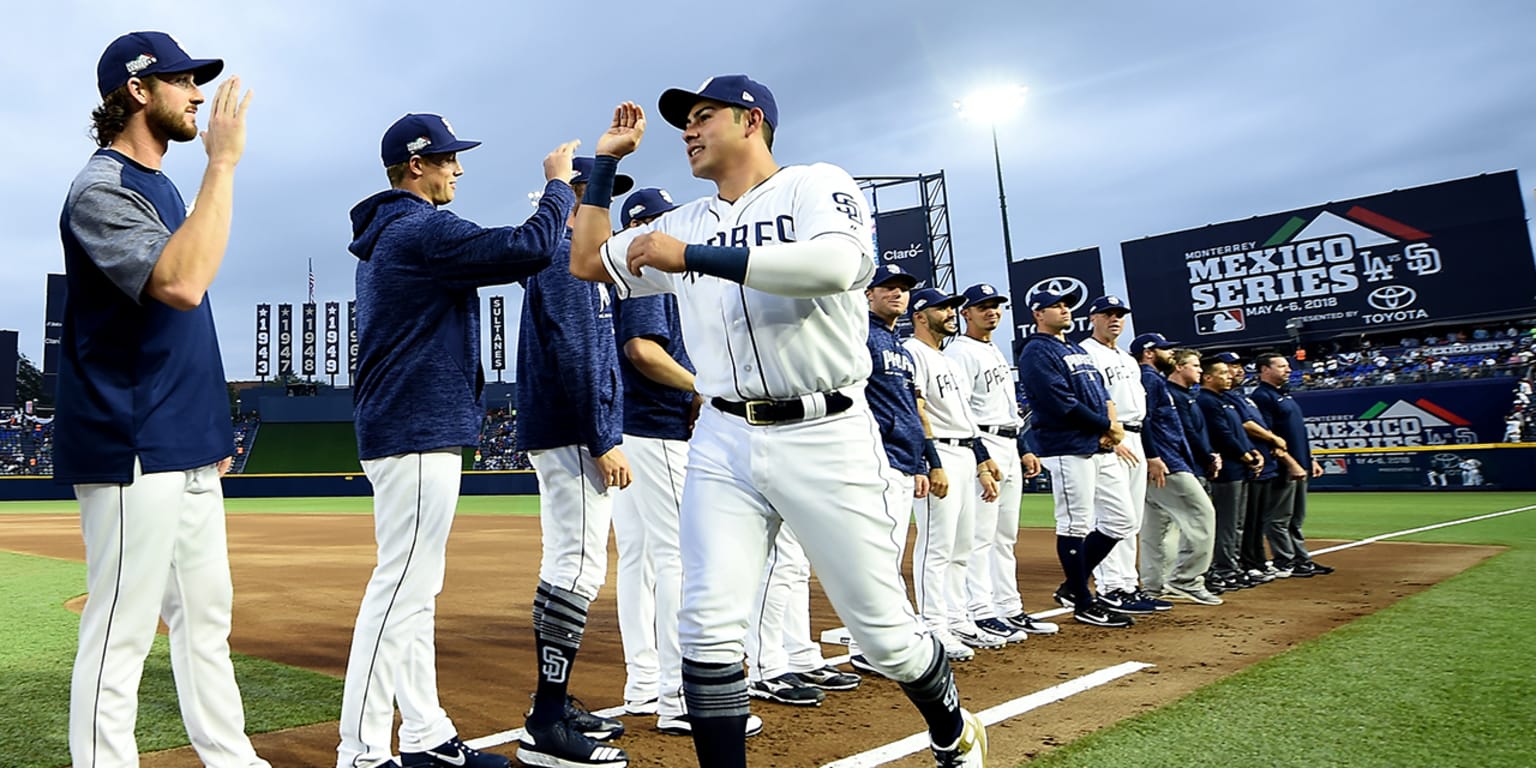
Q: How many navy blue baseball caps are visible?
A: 12